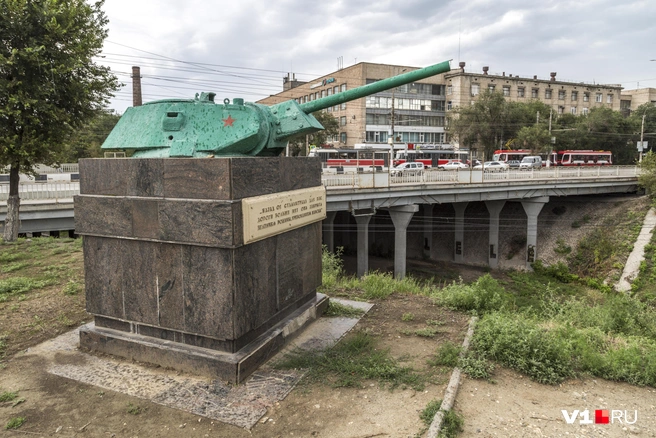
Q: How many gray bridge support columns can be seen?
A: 7